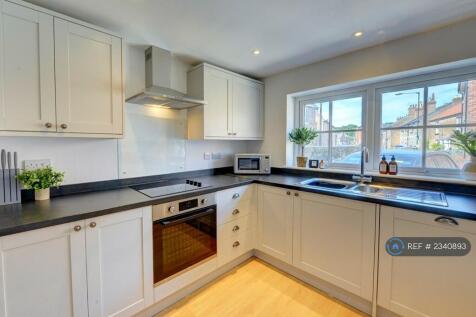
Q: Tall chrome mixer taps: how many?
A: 1